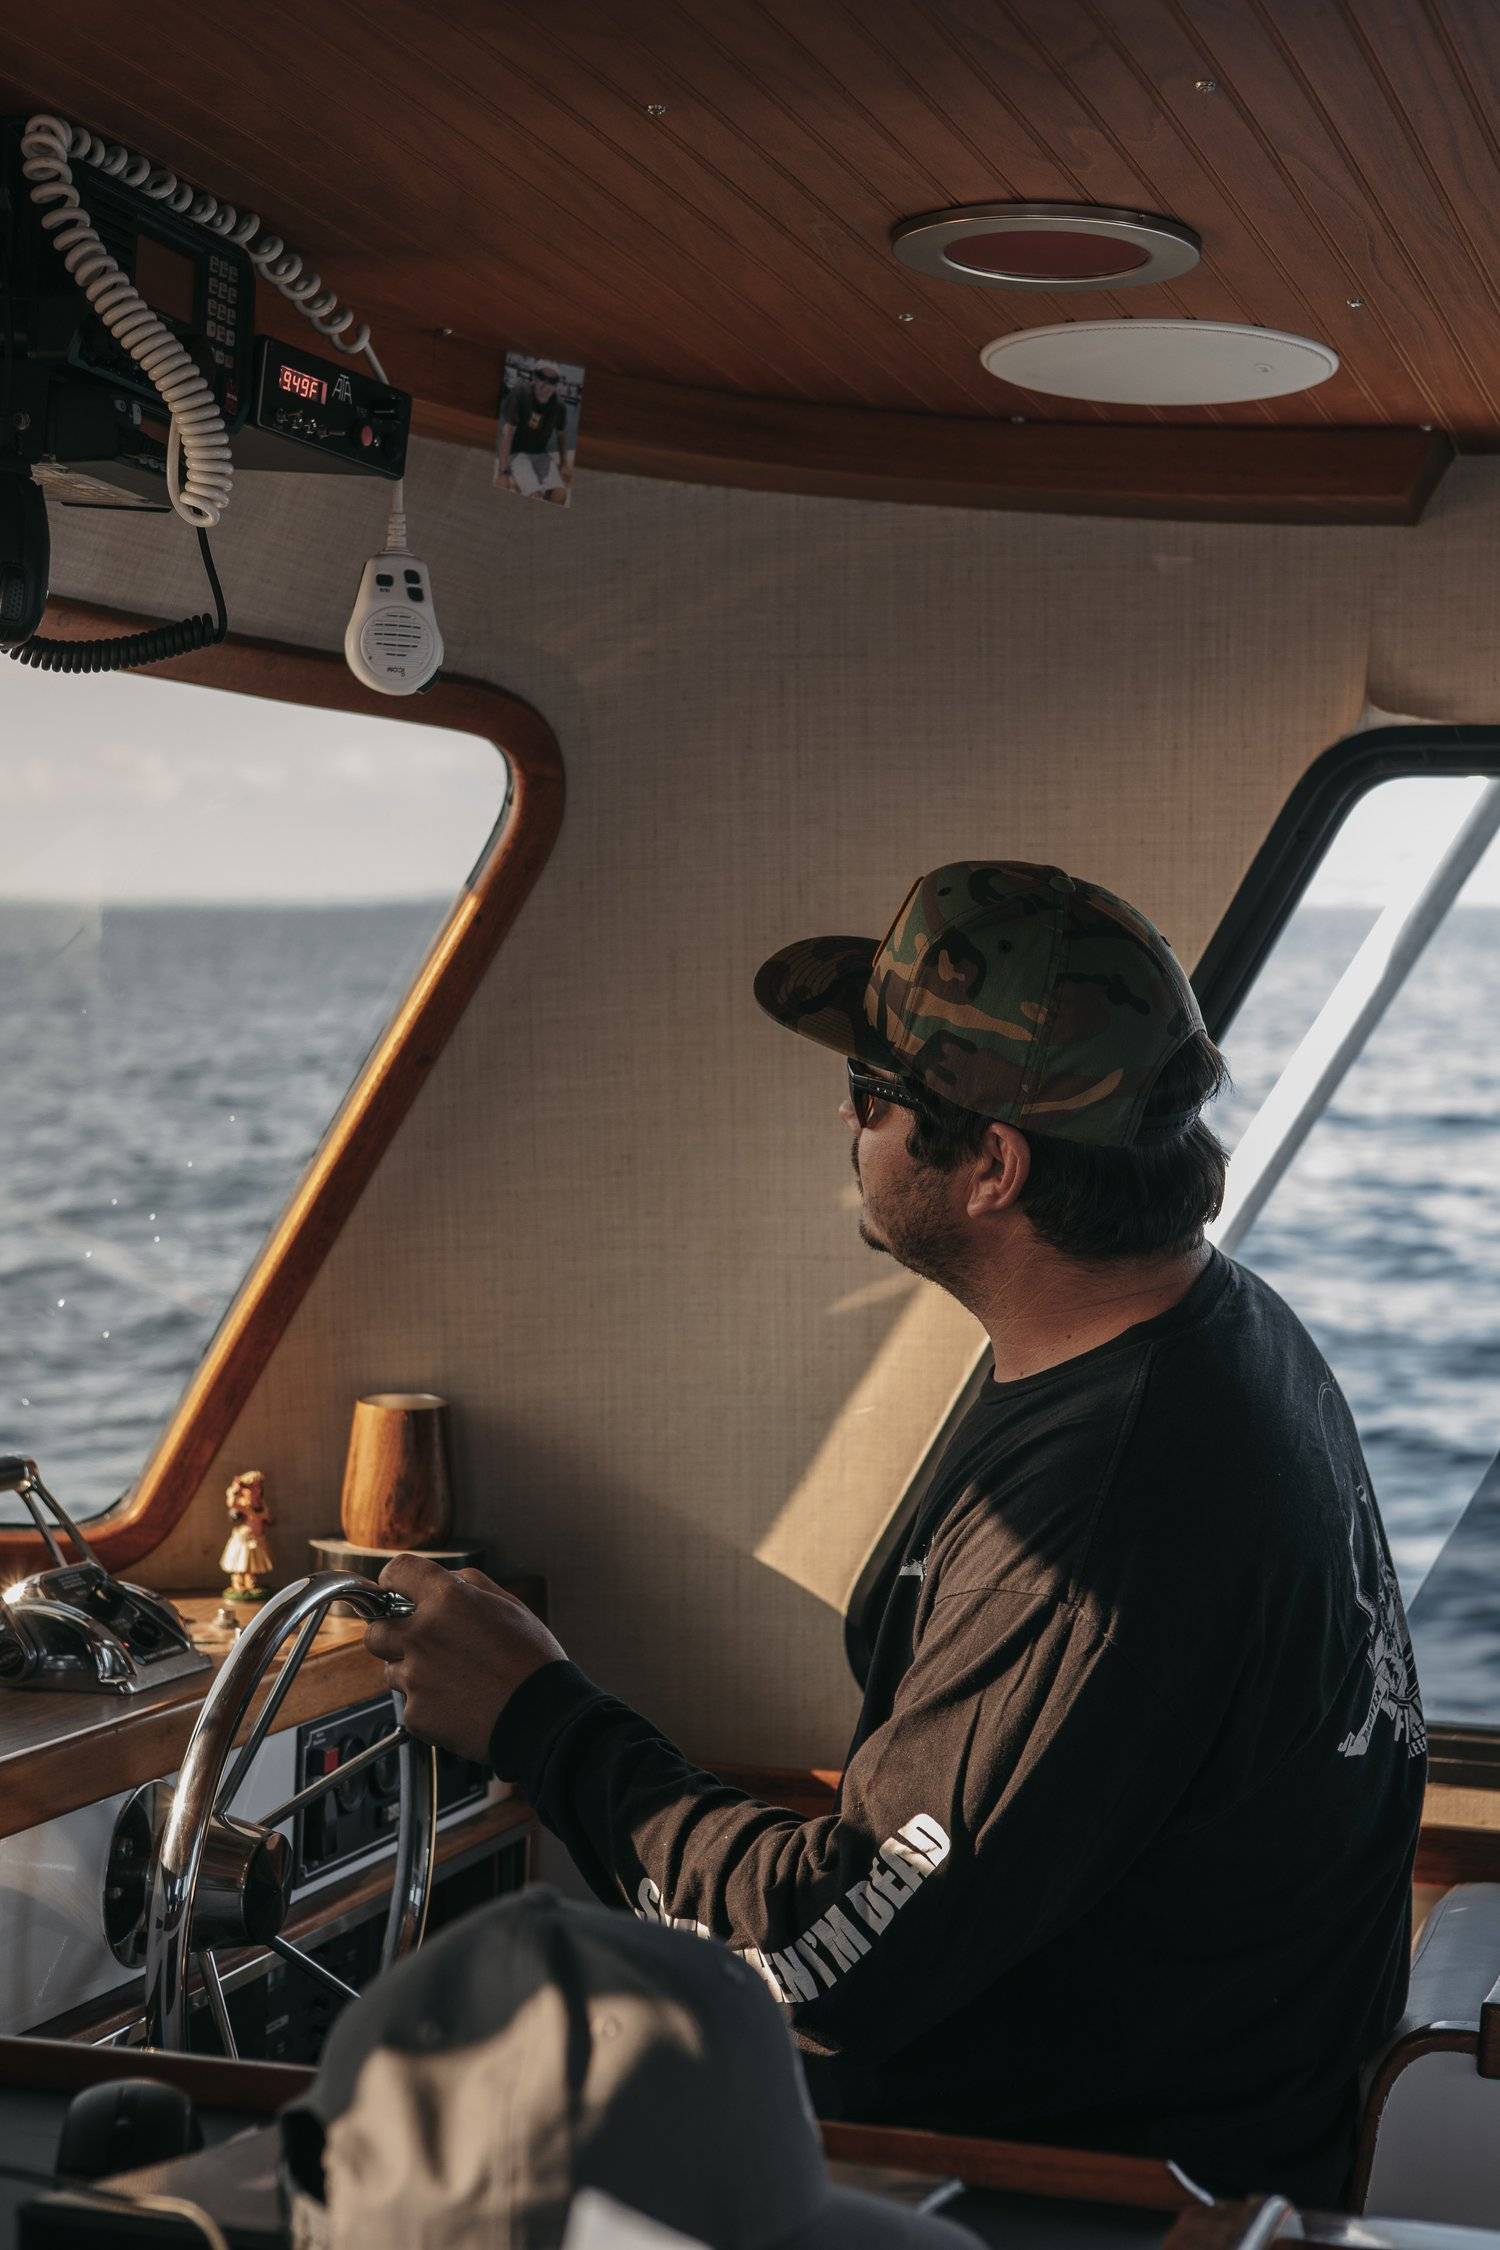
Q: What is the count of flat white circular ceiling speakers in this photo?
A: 1